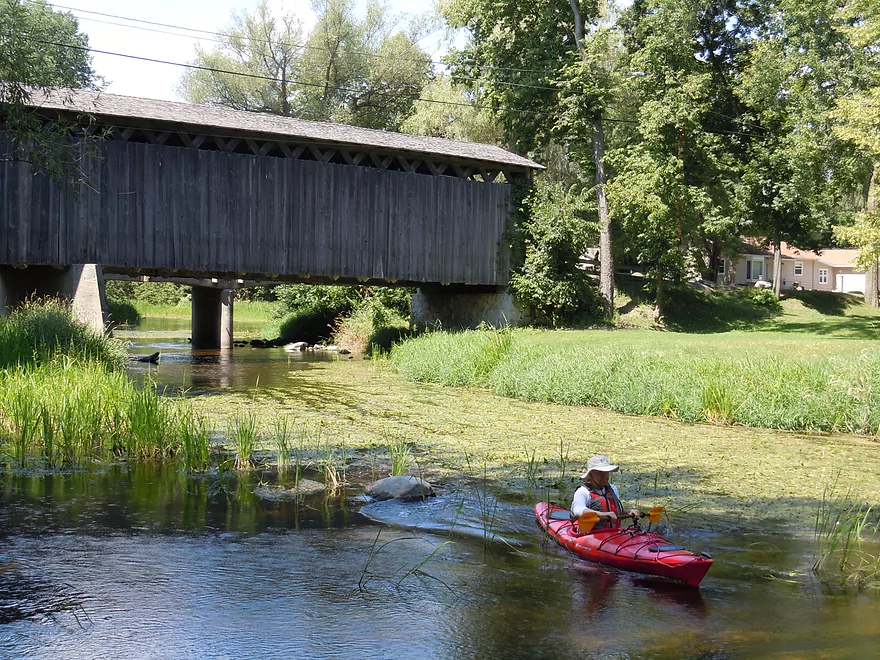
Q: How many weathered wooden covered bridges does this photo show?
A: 1